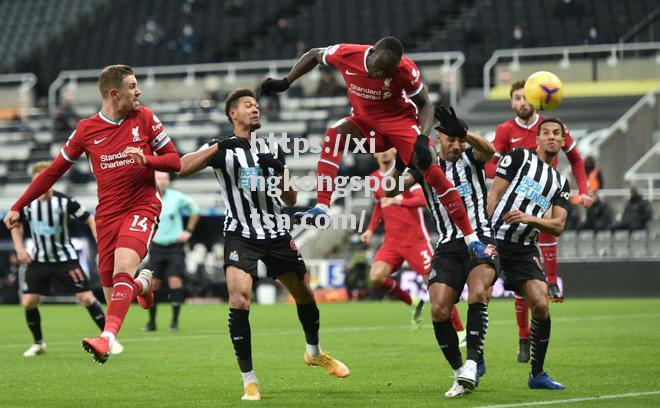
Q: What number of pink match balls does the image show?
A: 0